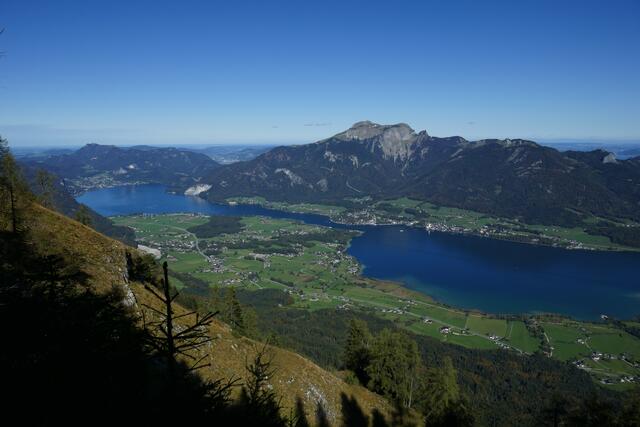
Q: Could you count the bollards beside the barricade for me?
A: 0